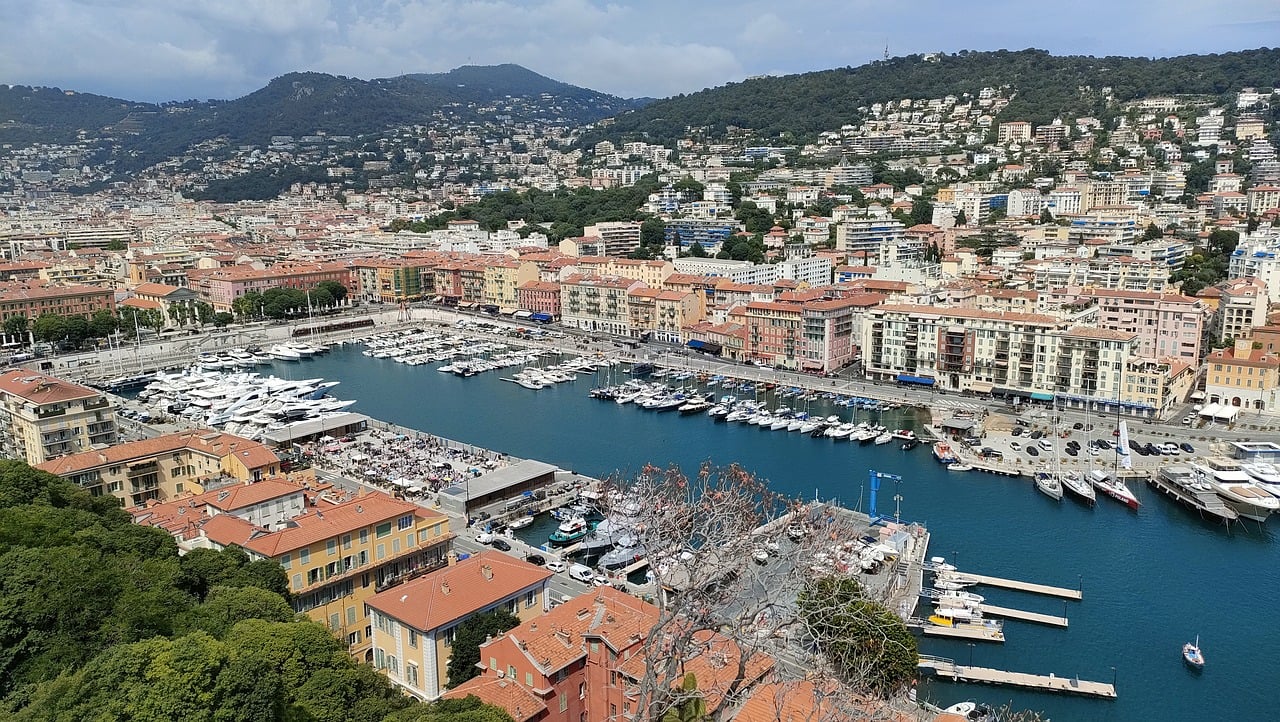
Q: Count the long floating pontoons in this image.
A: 4